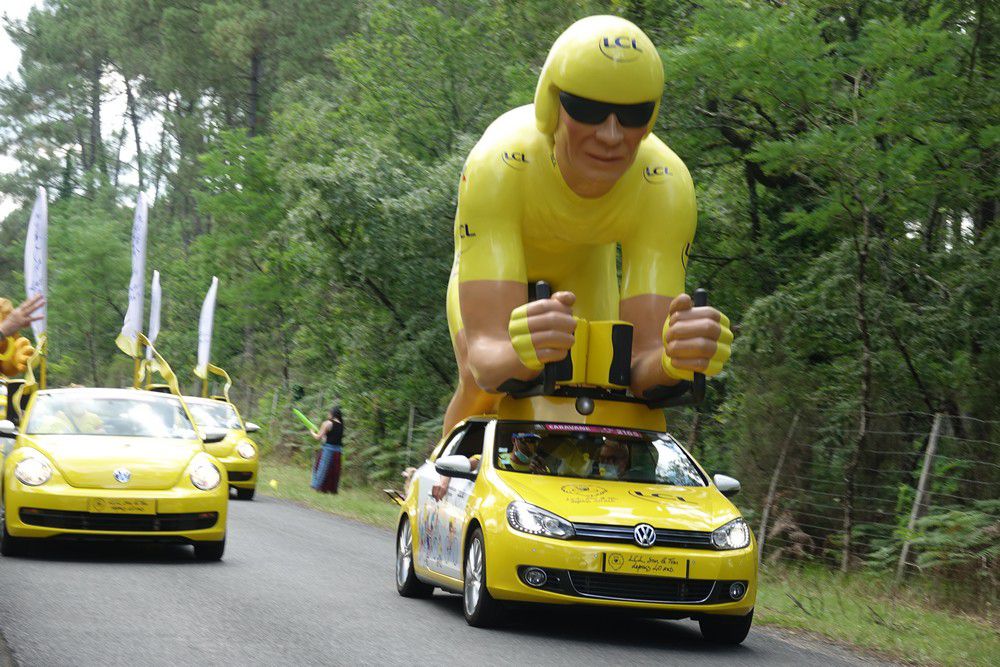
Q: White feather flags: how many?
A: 4